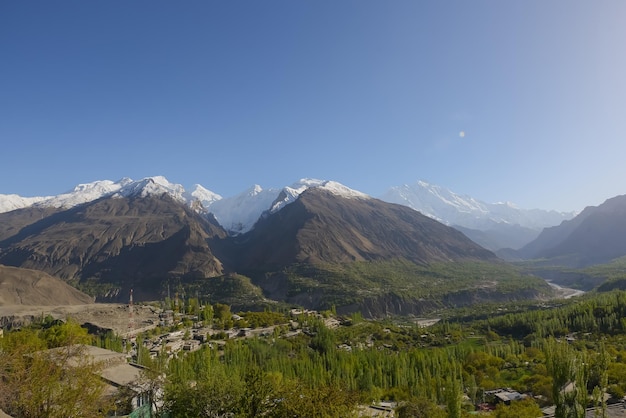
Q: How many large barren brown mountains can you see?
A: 2